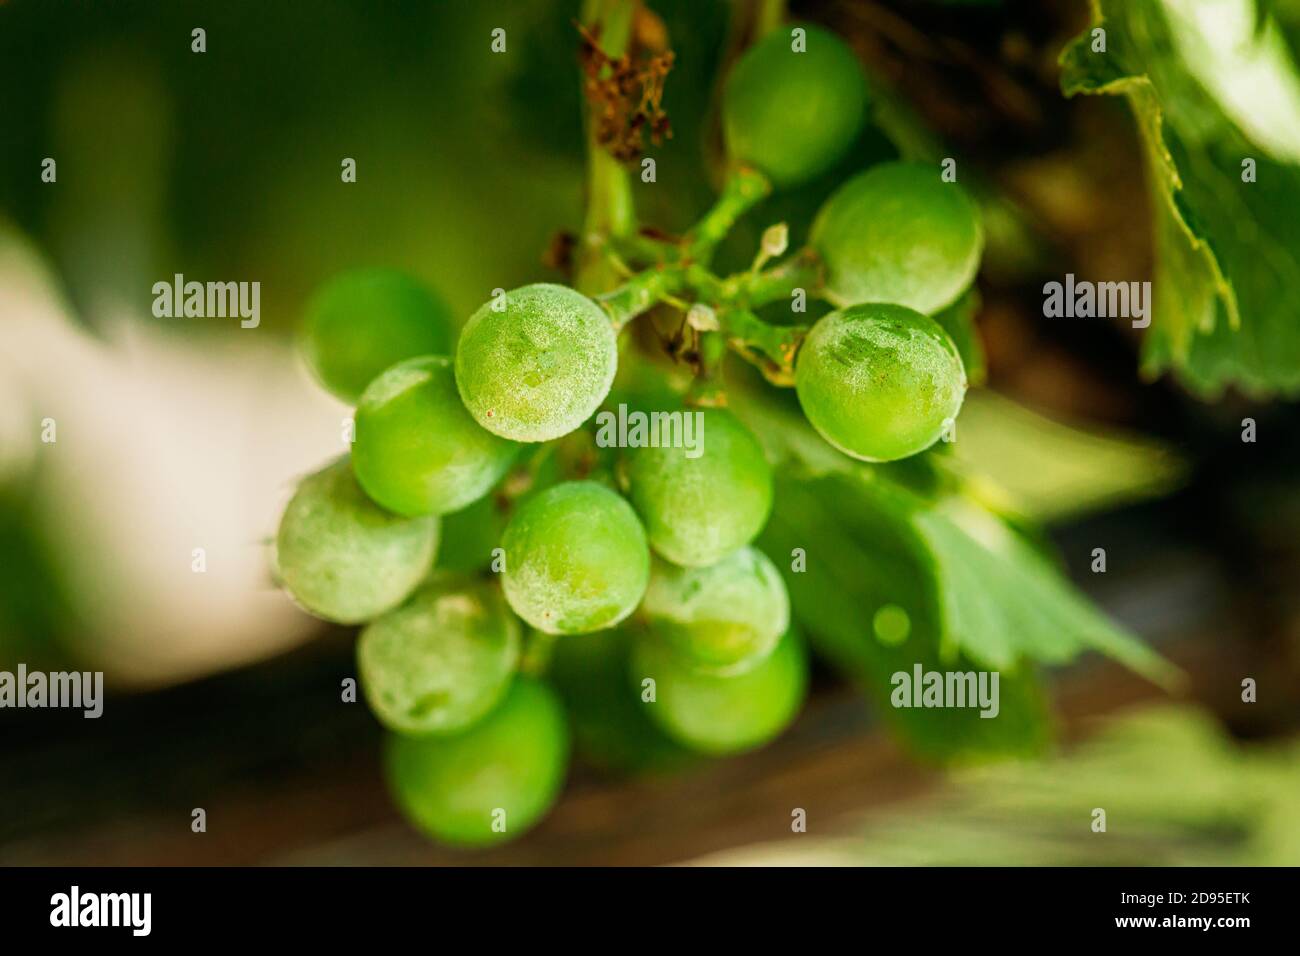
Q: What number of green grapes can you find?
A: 13